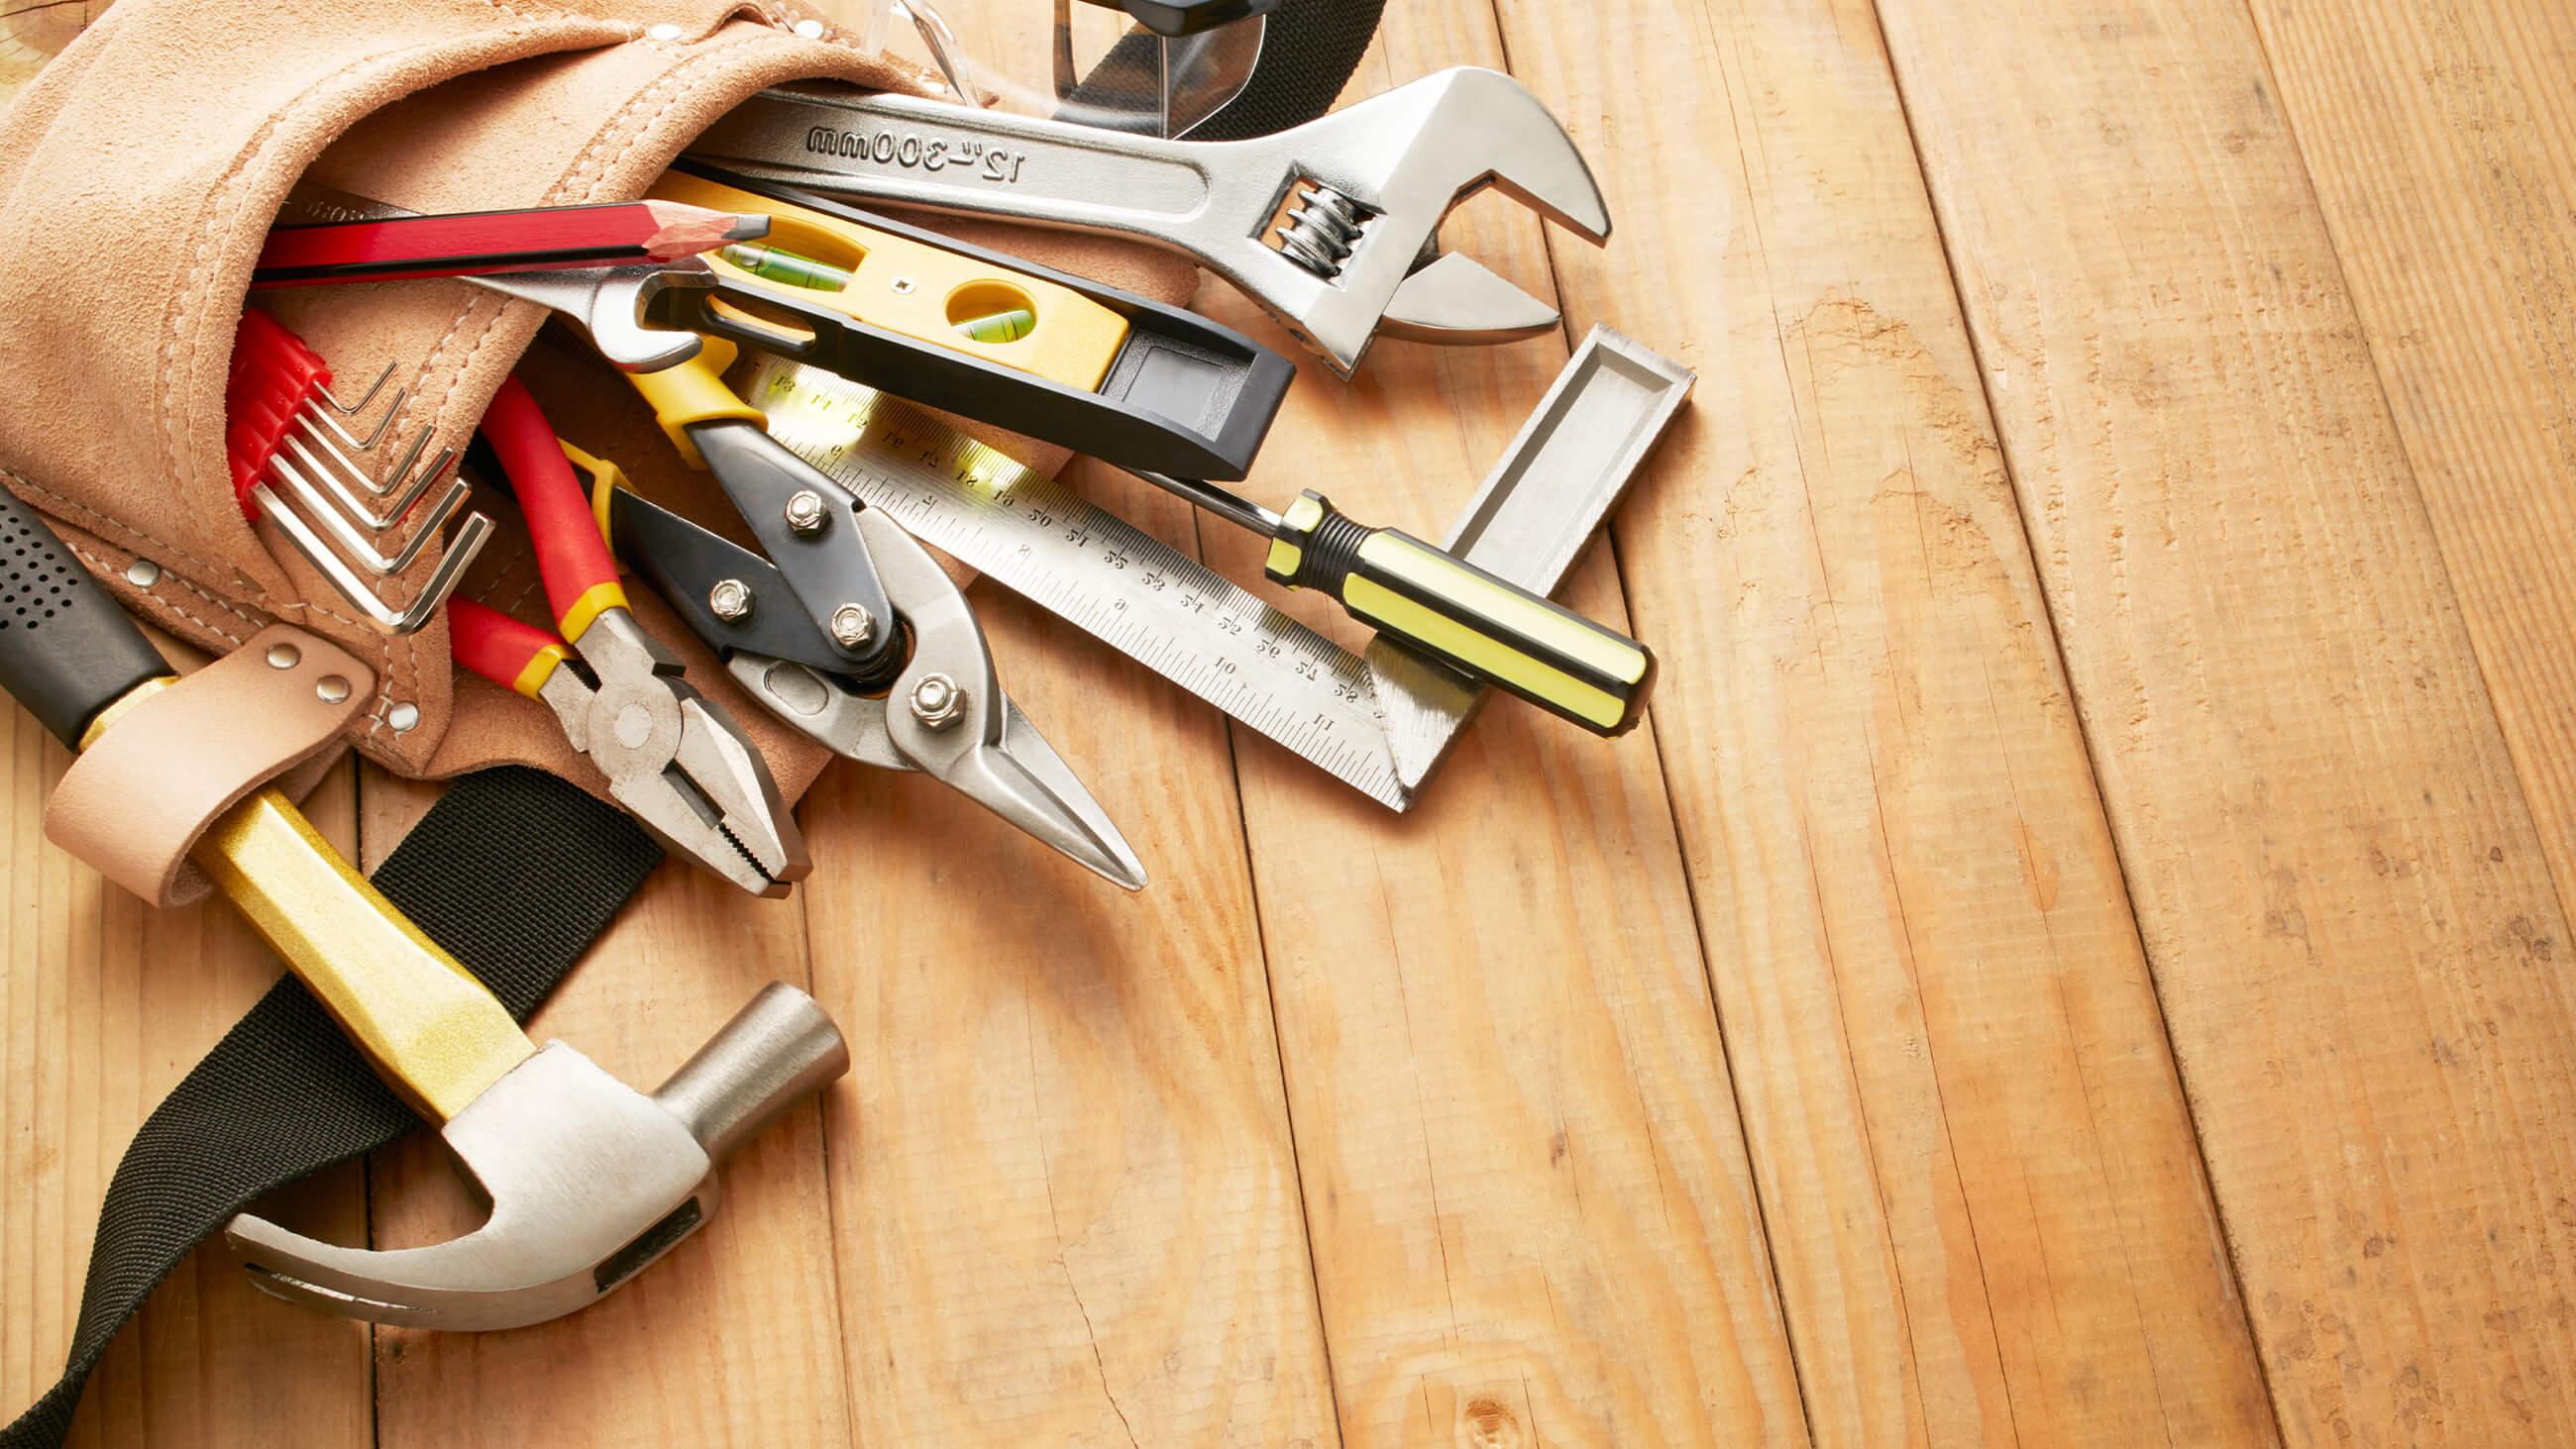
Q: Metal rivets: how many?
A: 6